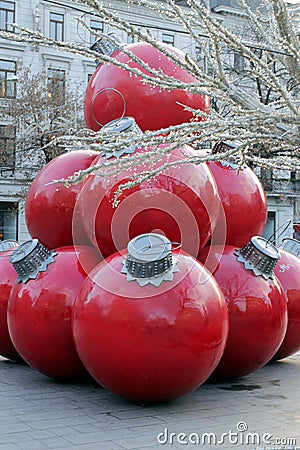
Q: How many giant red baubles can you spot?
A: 9